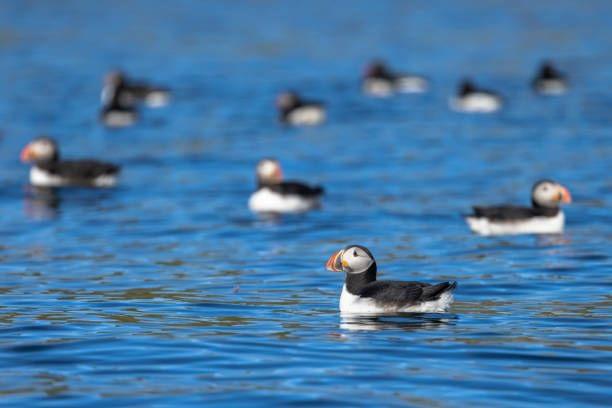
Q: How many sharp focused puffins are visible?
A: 1